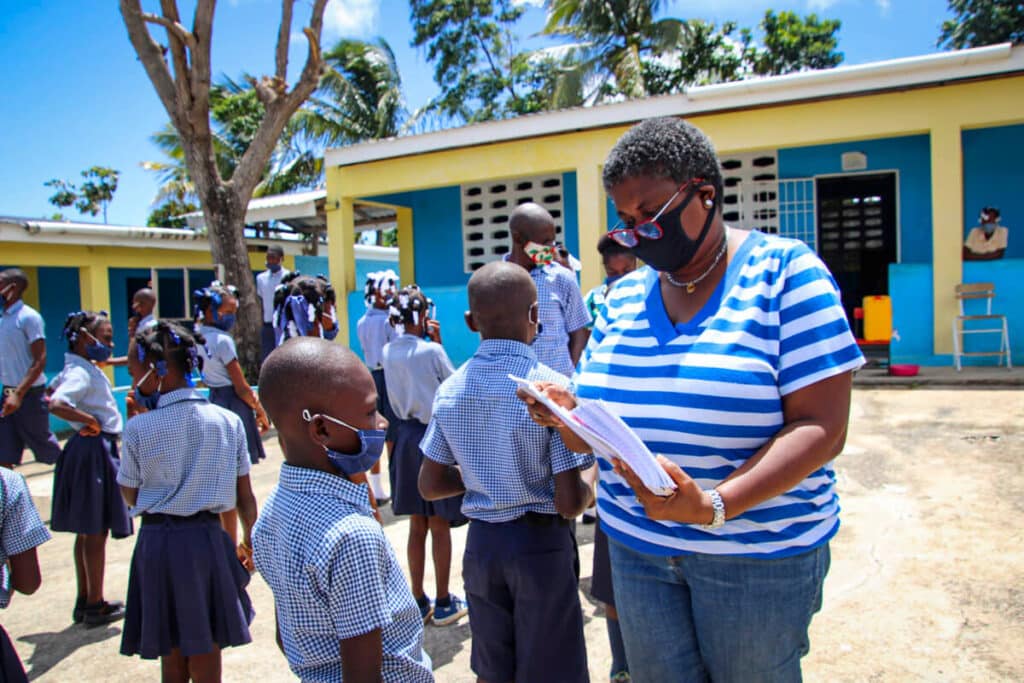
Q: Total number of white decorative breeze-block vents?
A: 2